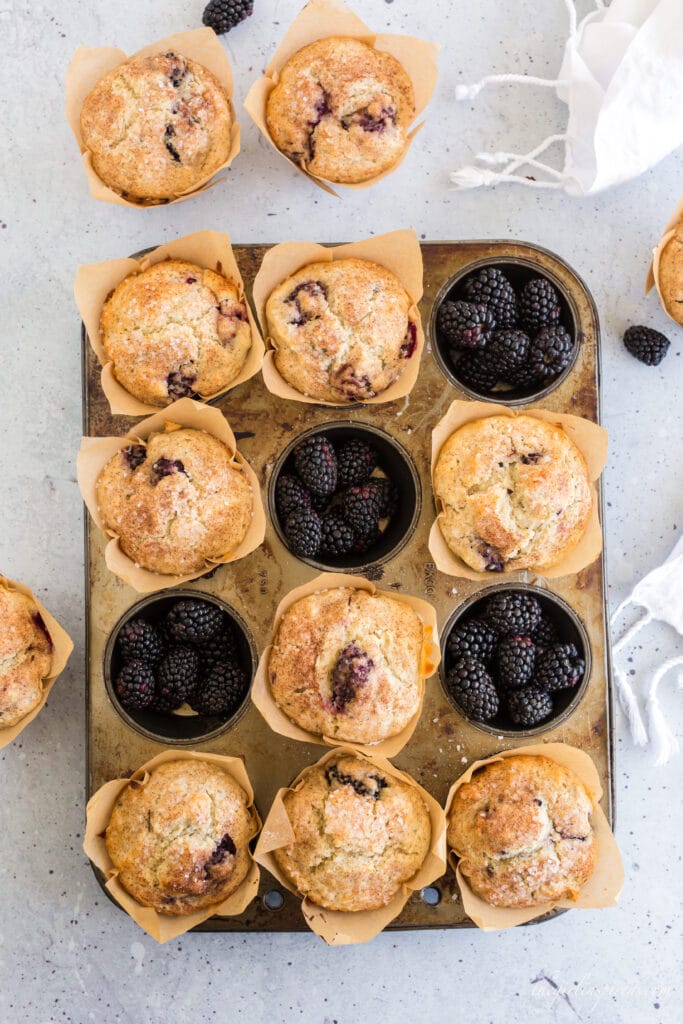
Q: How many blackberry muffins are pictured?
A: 12